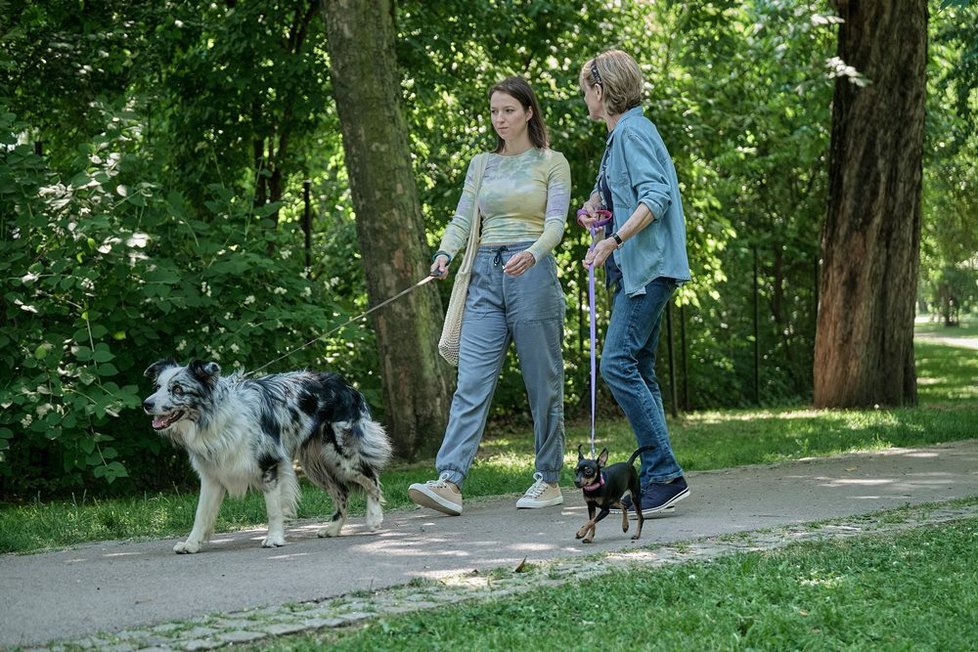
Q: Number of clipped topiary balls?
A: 0